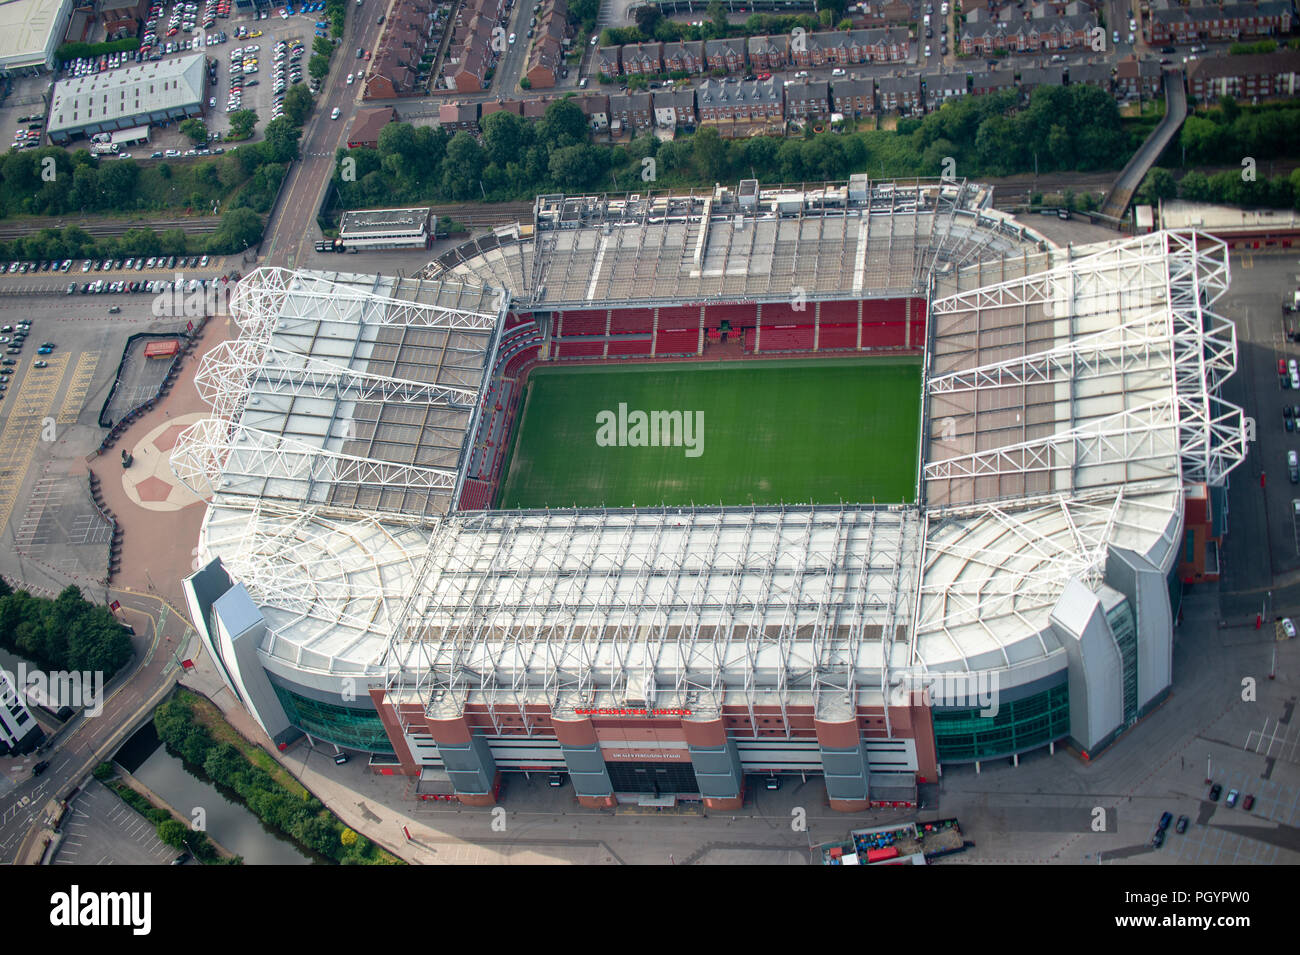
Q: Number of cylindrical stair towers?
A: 4